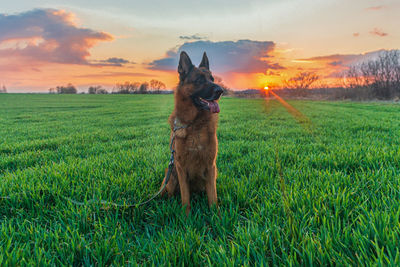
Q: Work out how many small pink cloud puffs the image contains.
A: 3